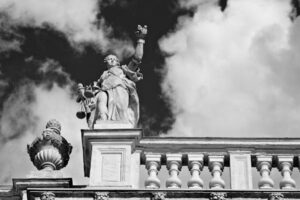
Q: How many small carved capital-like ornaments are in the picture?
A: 5